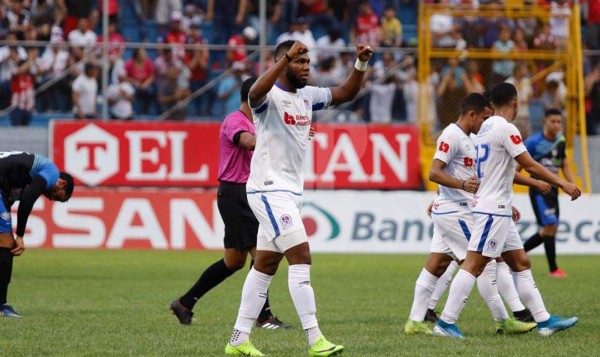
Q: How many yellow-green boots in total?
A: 4